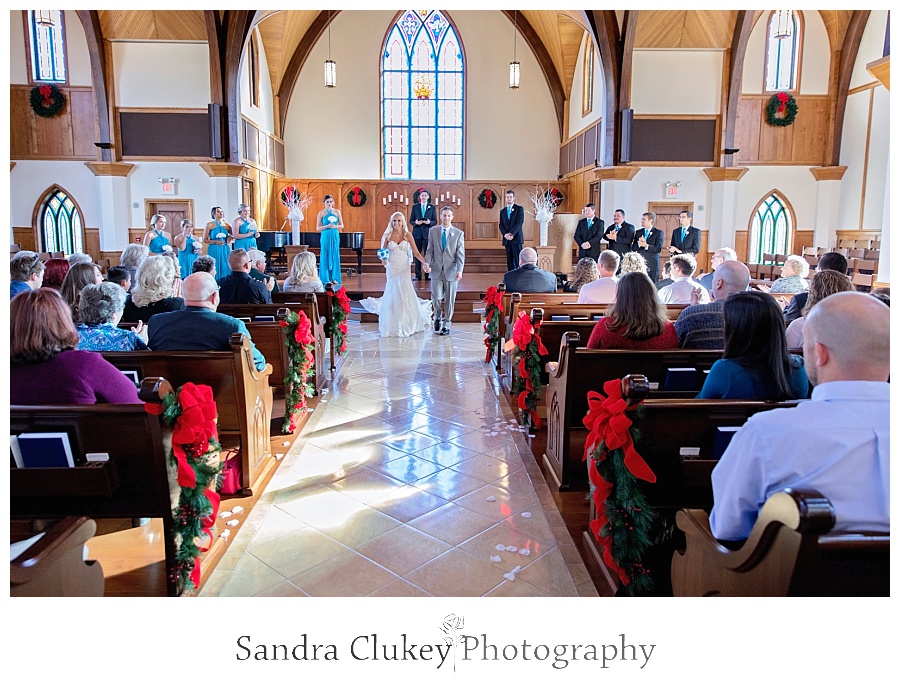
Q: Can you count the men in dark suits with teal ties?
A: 6